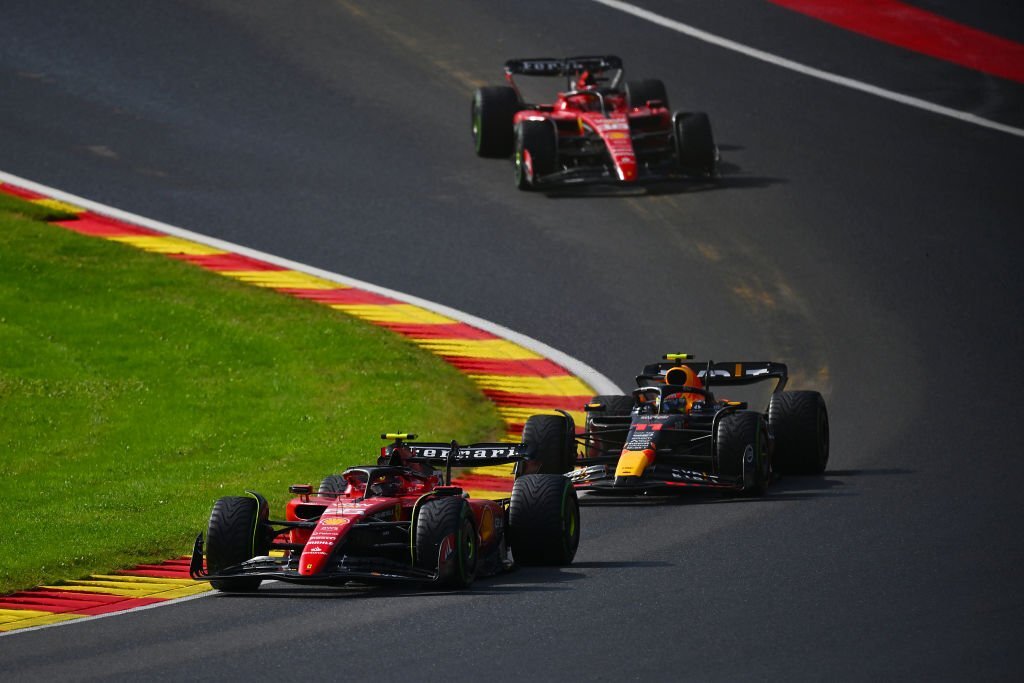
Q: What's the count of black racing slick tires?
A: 12